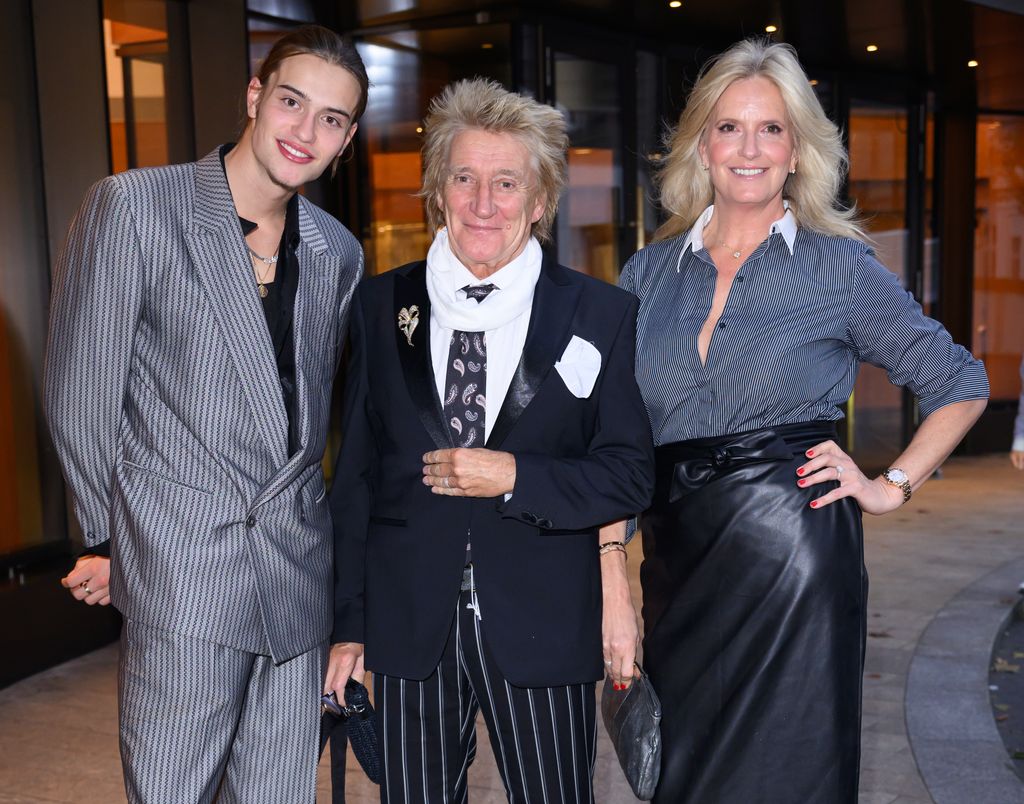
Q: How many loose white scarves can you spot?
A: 1